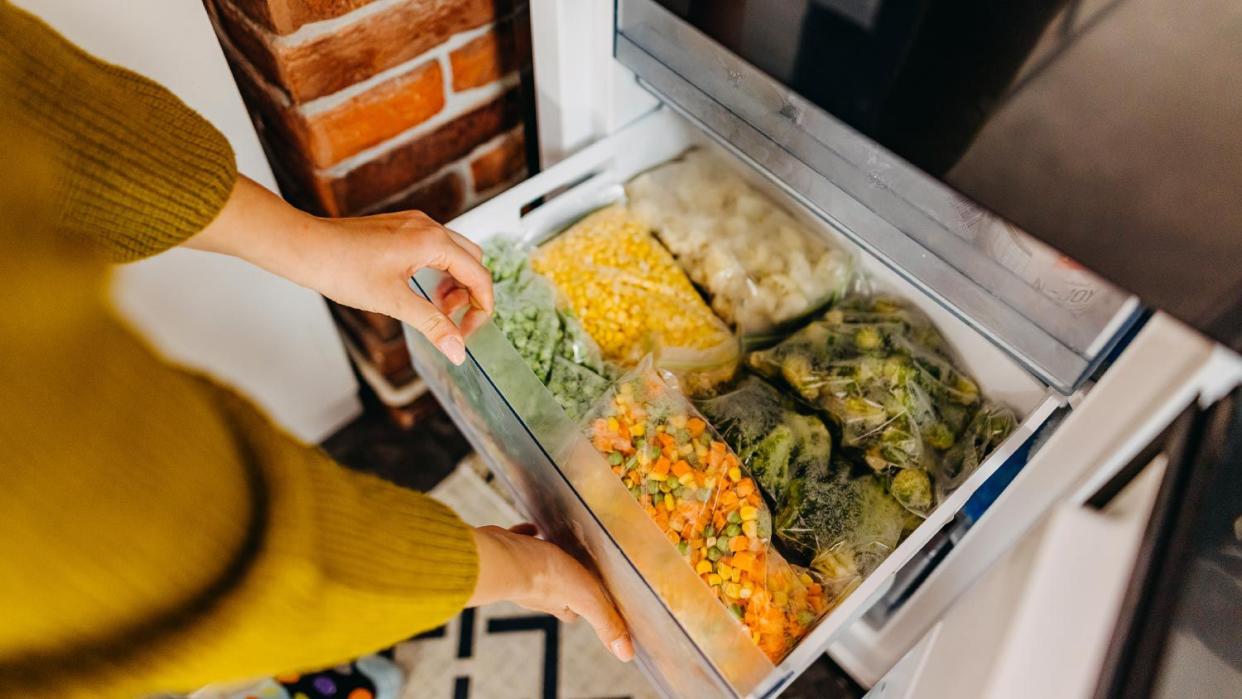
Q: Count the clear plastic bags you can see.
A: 6